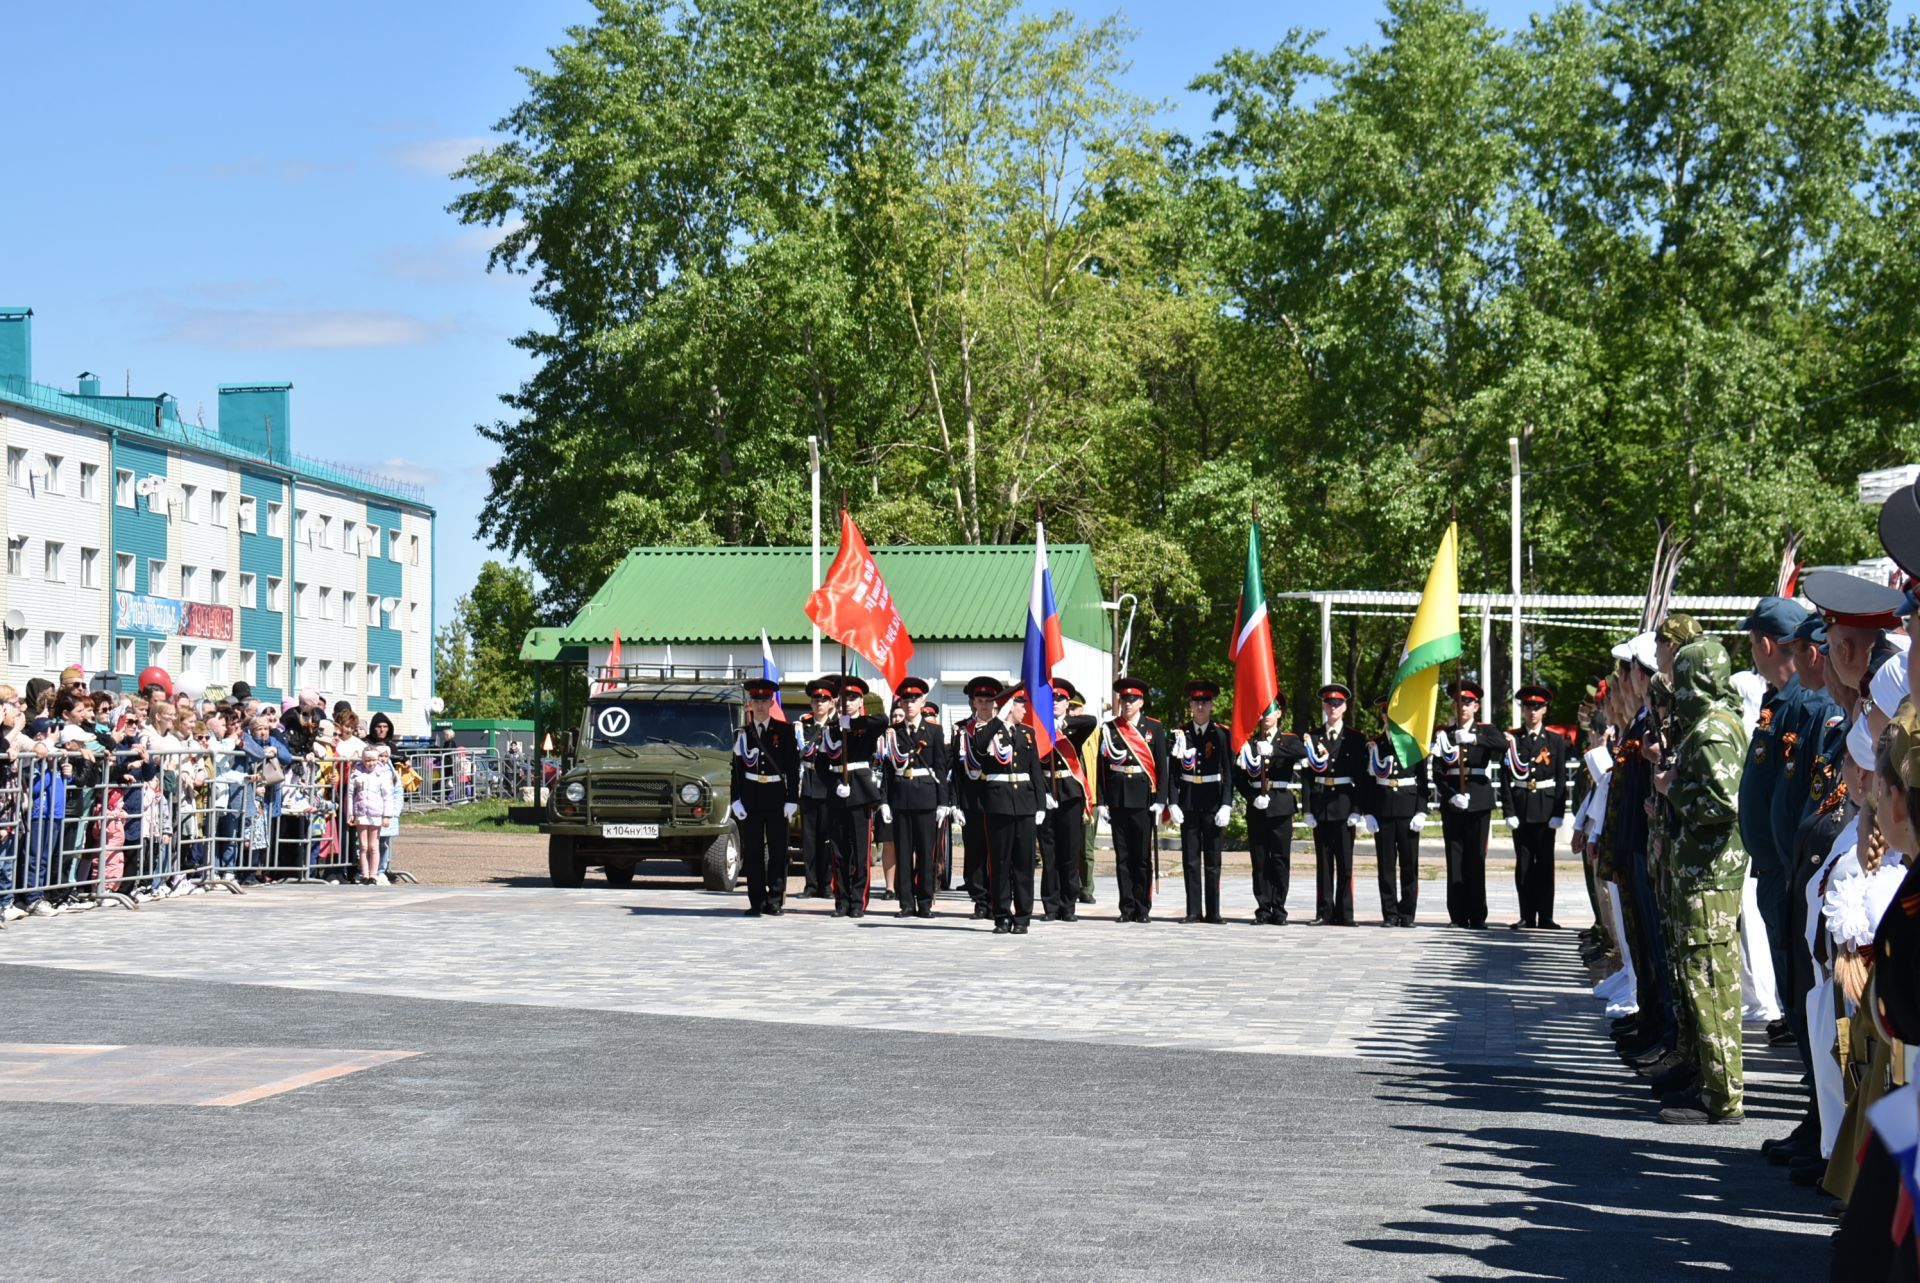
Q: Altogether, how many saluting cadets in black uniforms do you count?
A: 1